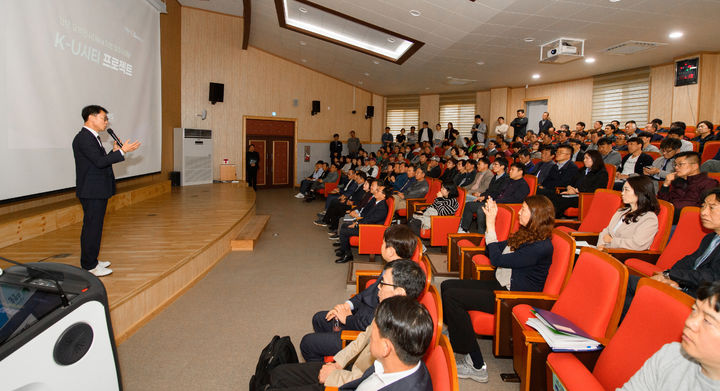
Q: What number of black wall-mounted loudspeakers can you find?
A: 3